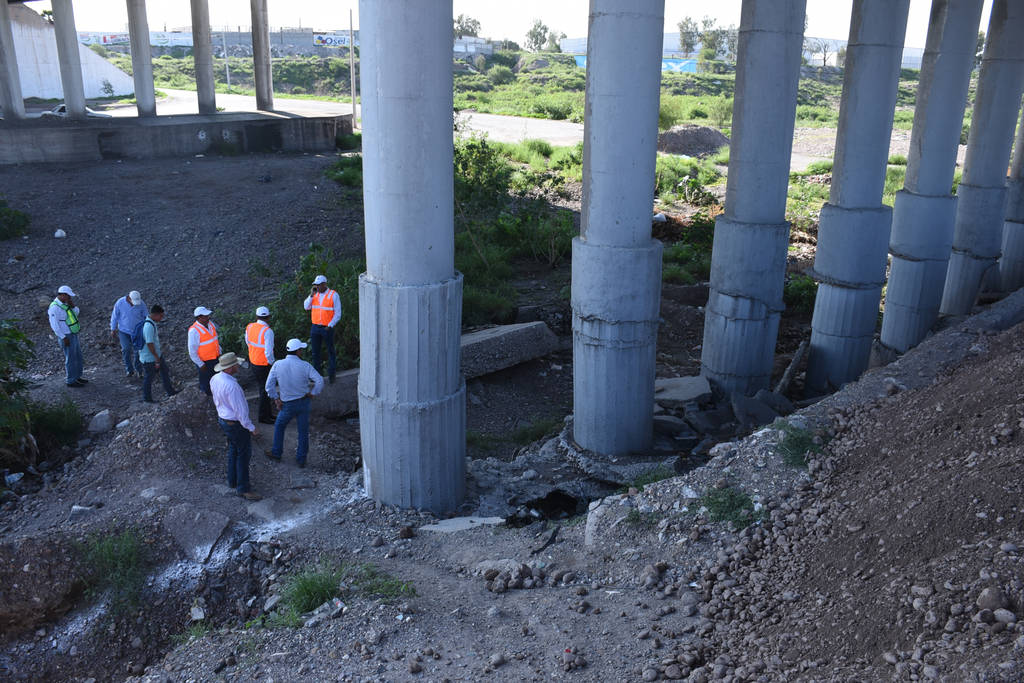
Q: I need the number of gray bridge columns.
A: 12